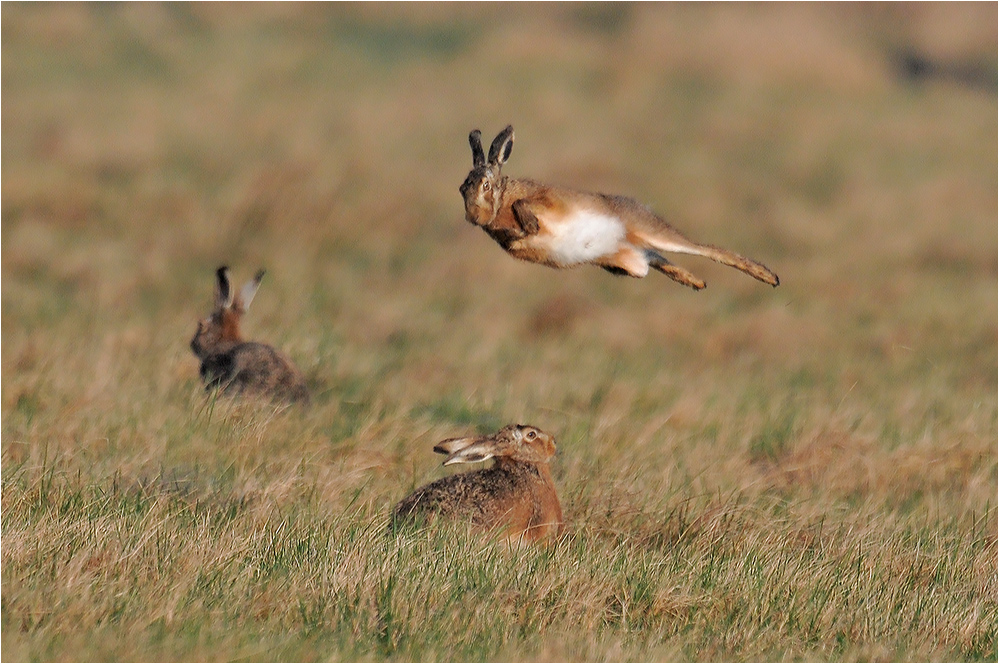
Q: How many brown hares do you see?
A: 3